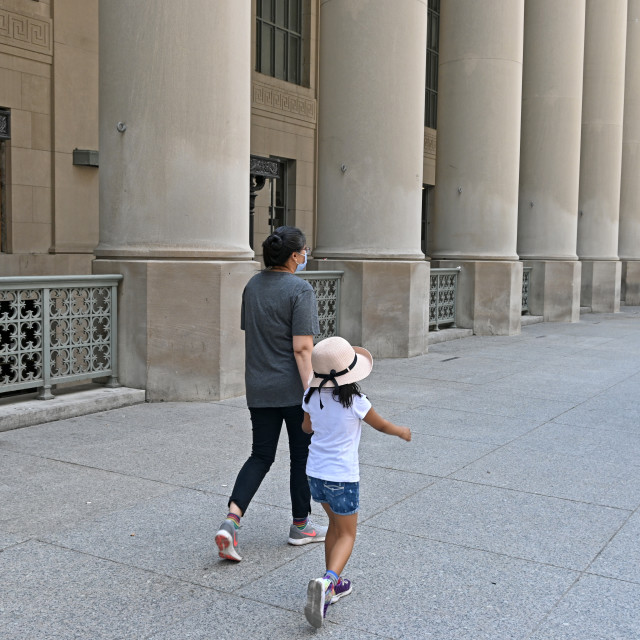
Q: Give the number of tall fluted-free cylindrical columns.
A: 6